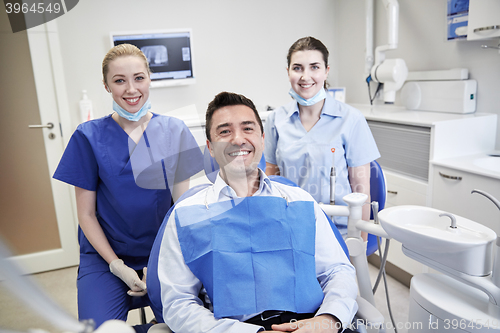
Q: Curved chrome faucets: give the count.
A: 2